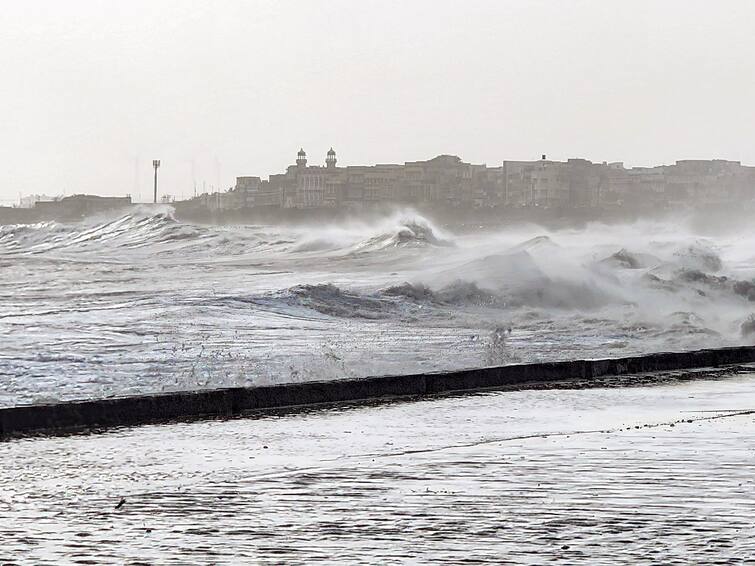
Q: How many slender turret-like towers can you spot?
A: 2